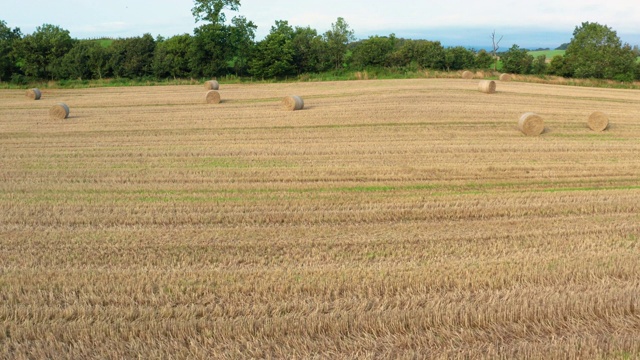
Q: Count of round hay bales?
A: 10